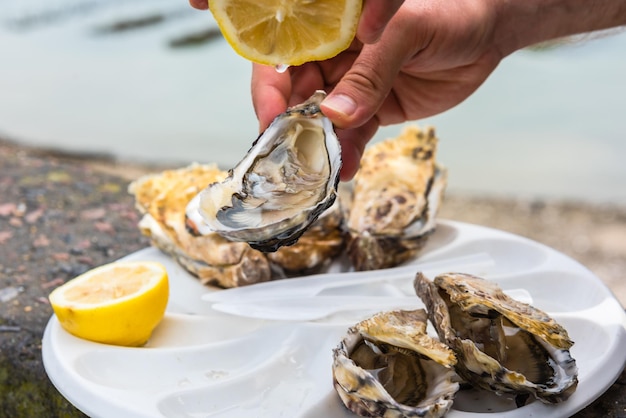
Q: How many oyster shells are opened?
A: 3